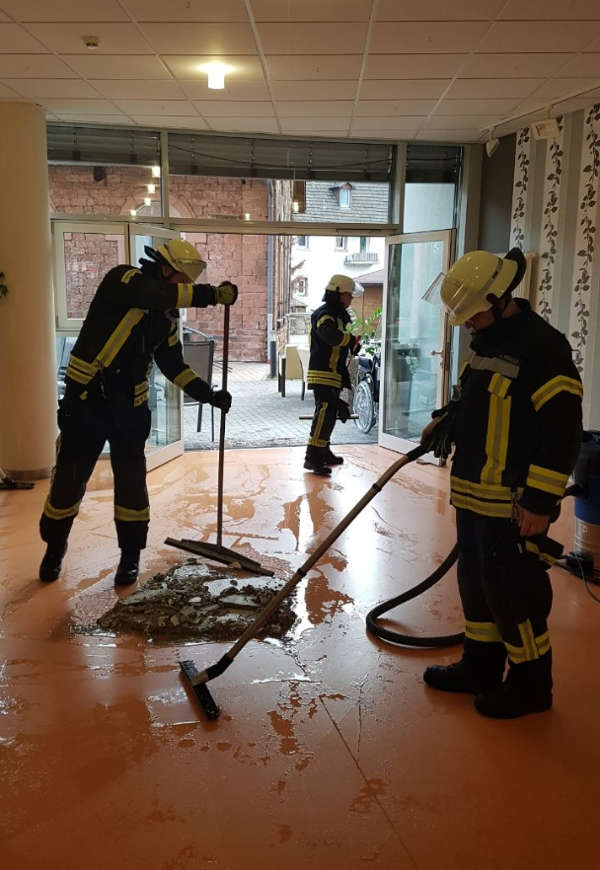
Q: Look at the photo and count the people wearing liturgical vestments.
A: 0